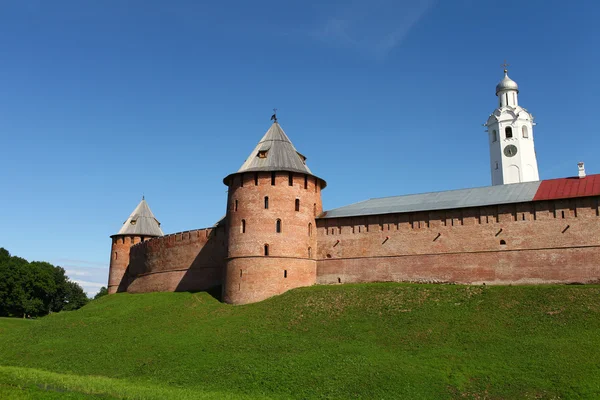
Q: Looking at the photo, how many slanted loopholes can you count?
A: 5